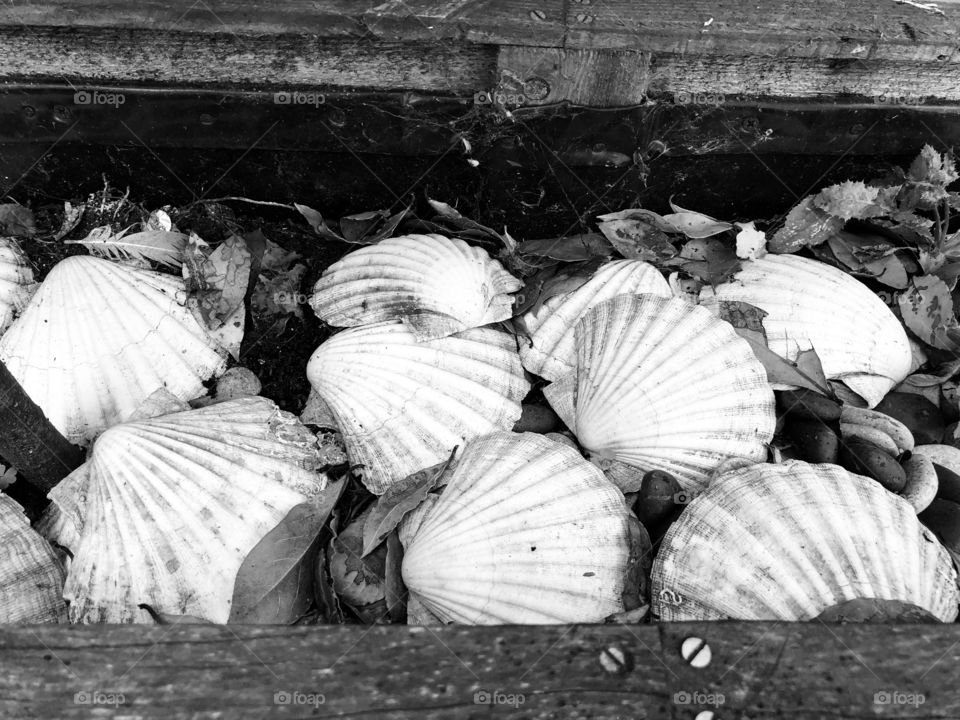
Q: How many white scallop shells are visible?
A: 11